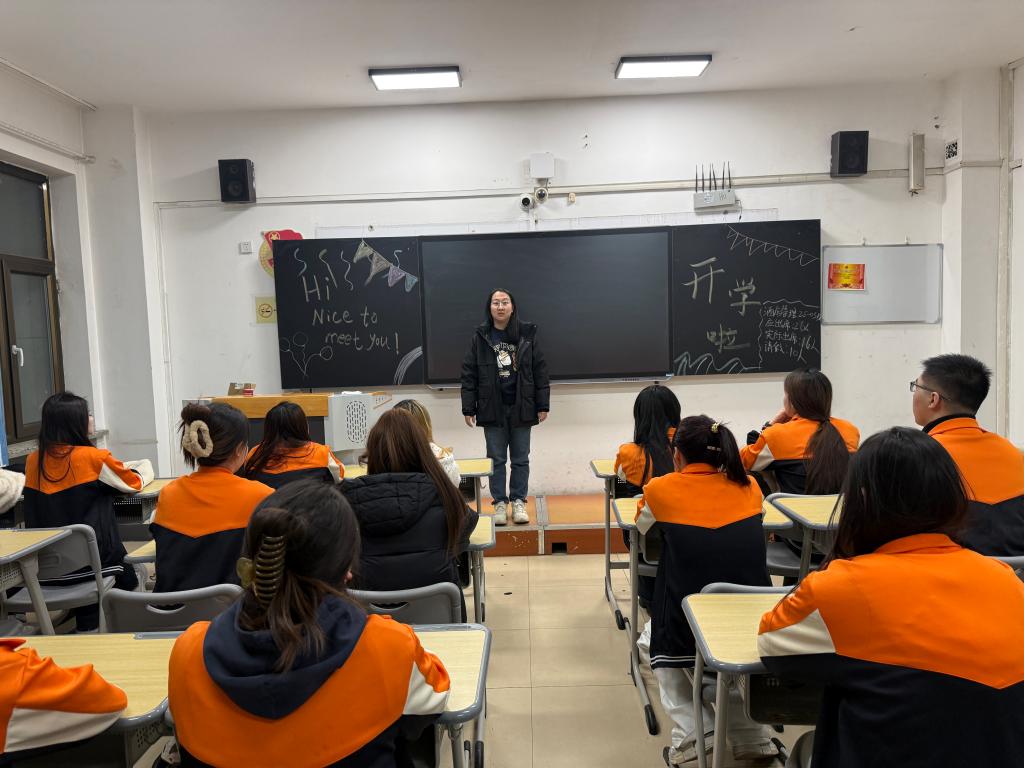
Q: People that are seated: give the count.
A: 12